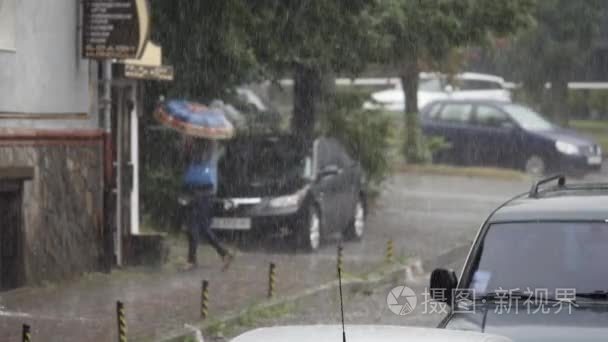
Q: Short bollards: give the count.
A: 6